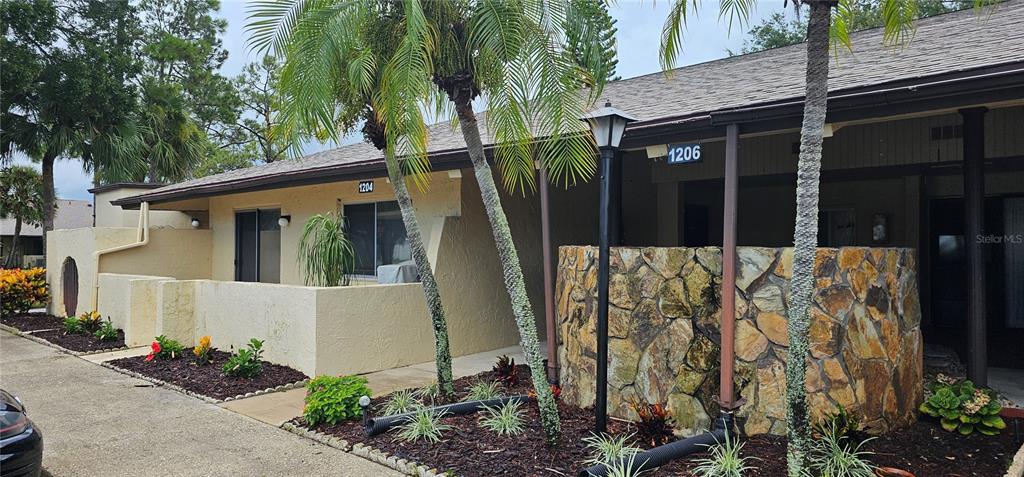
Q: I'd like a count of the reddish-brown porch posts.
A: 2